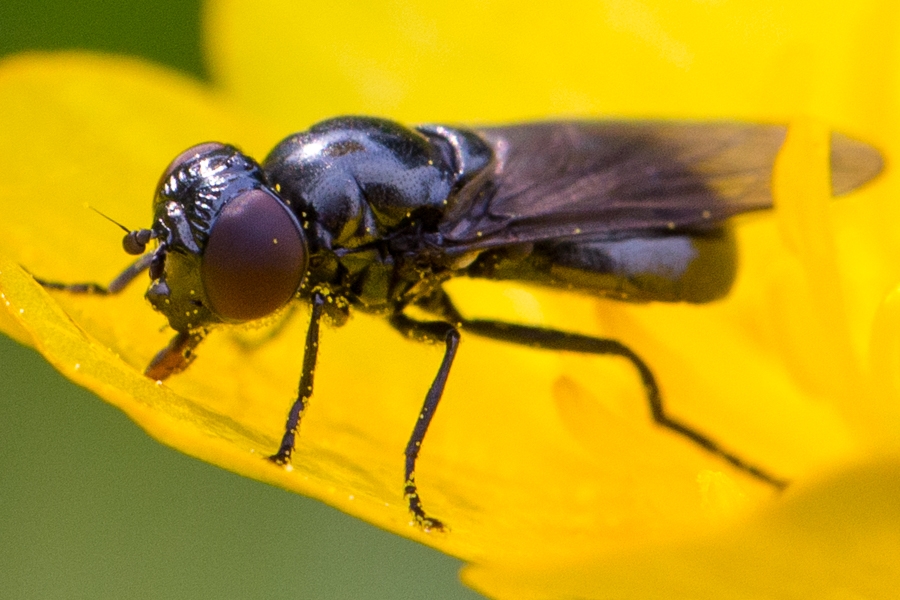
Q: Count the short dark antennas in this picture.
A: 2